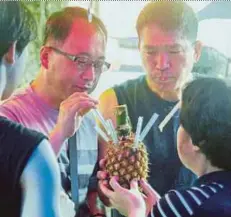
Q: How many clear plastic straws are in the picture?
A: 6